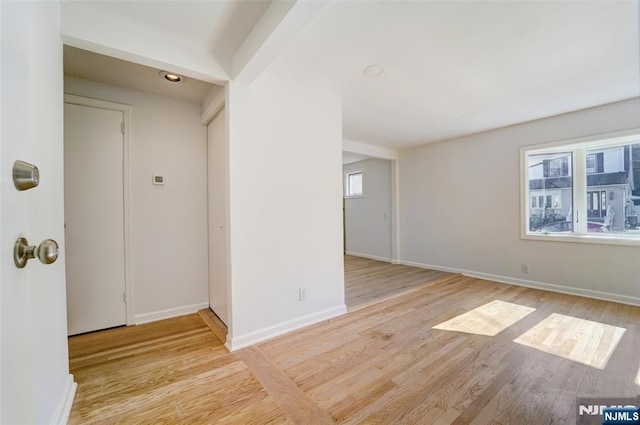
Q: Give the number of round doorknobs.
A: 1